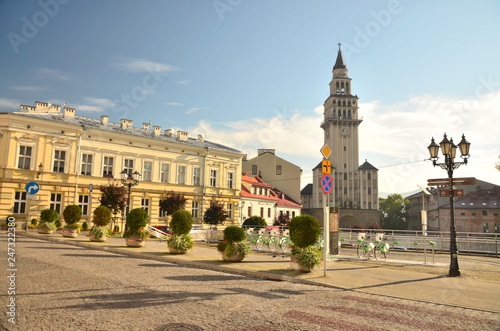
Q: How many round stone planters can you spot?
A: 7